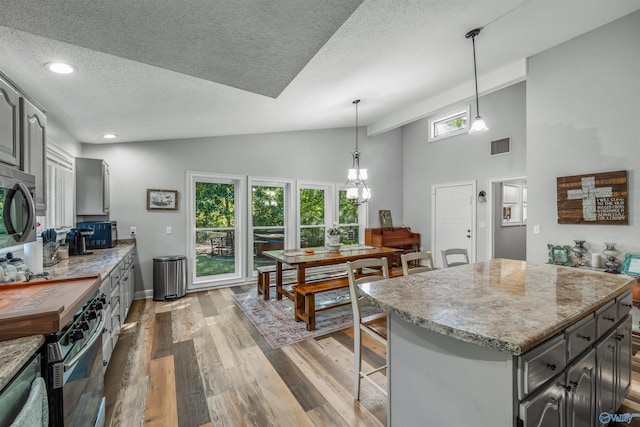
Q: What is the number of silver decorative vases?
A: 2